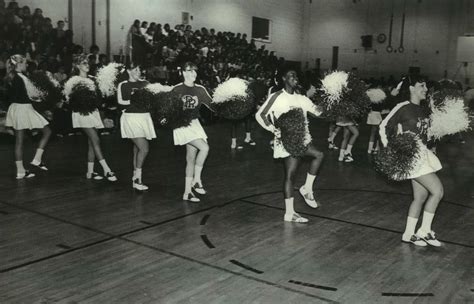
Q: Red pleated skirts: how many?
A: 0